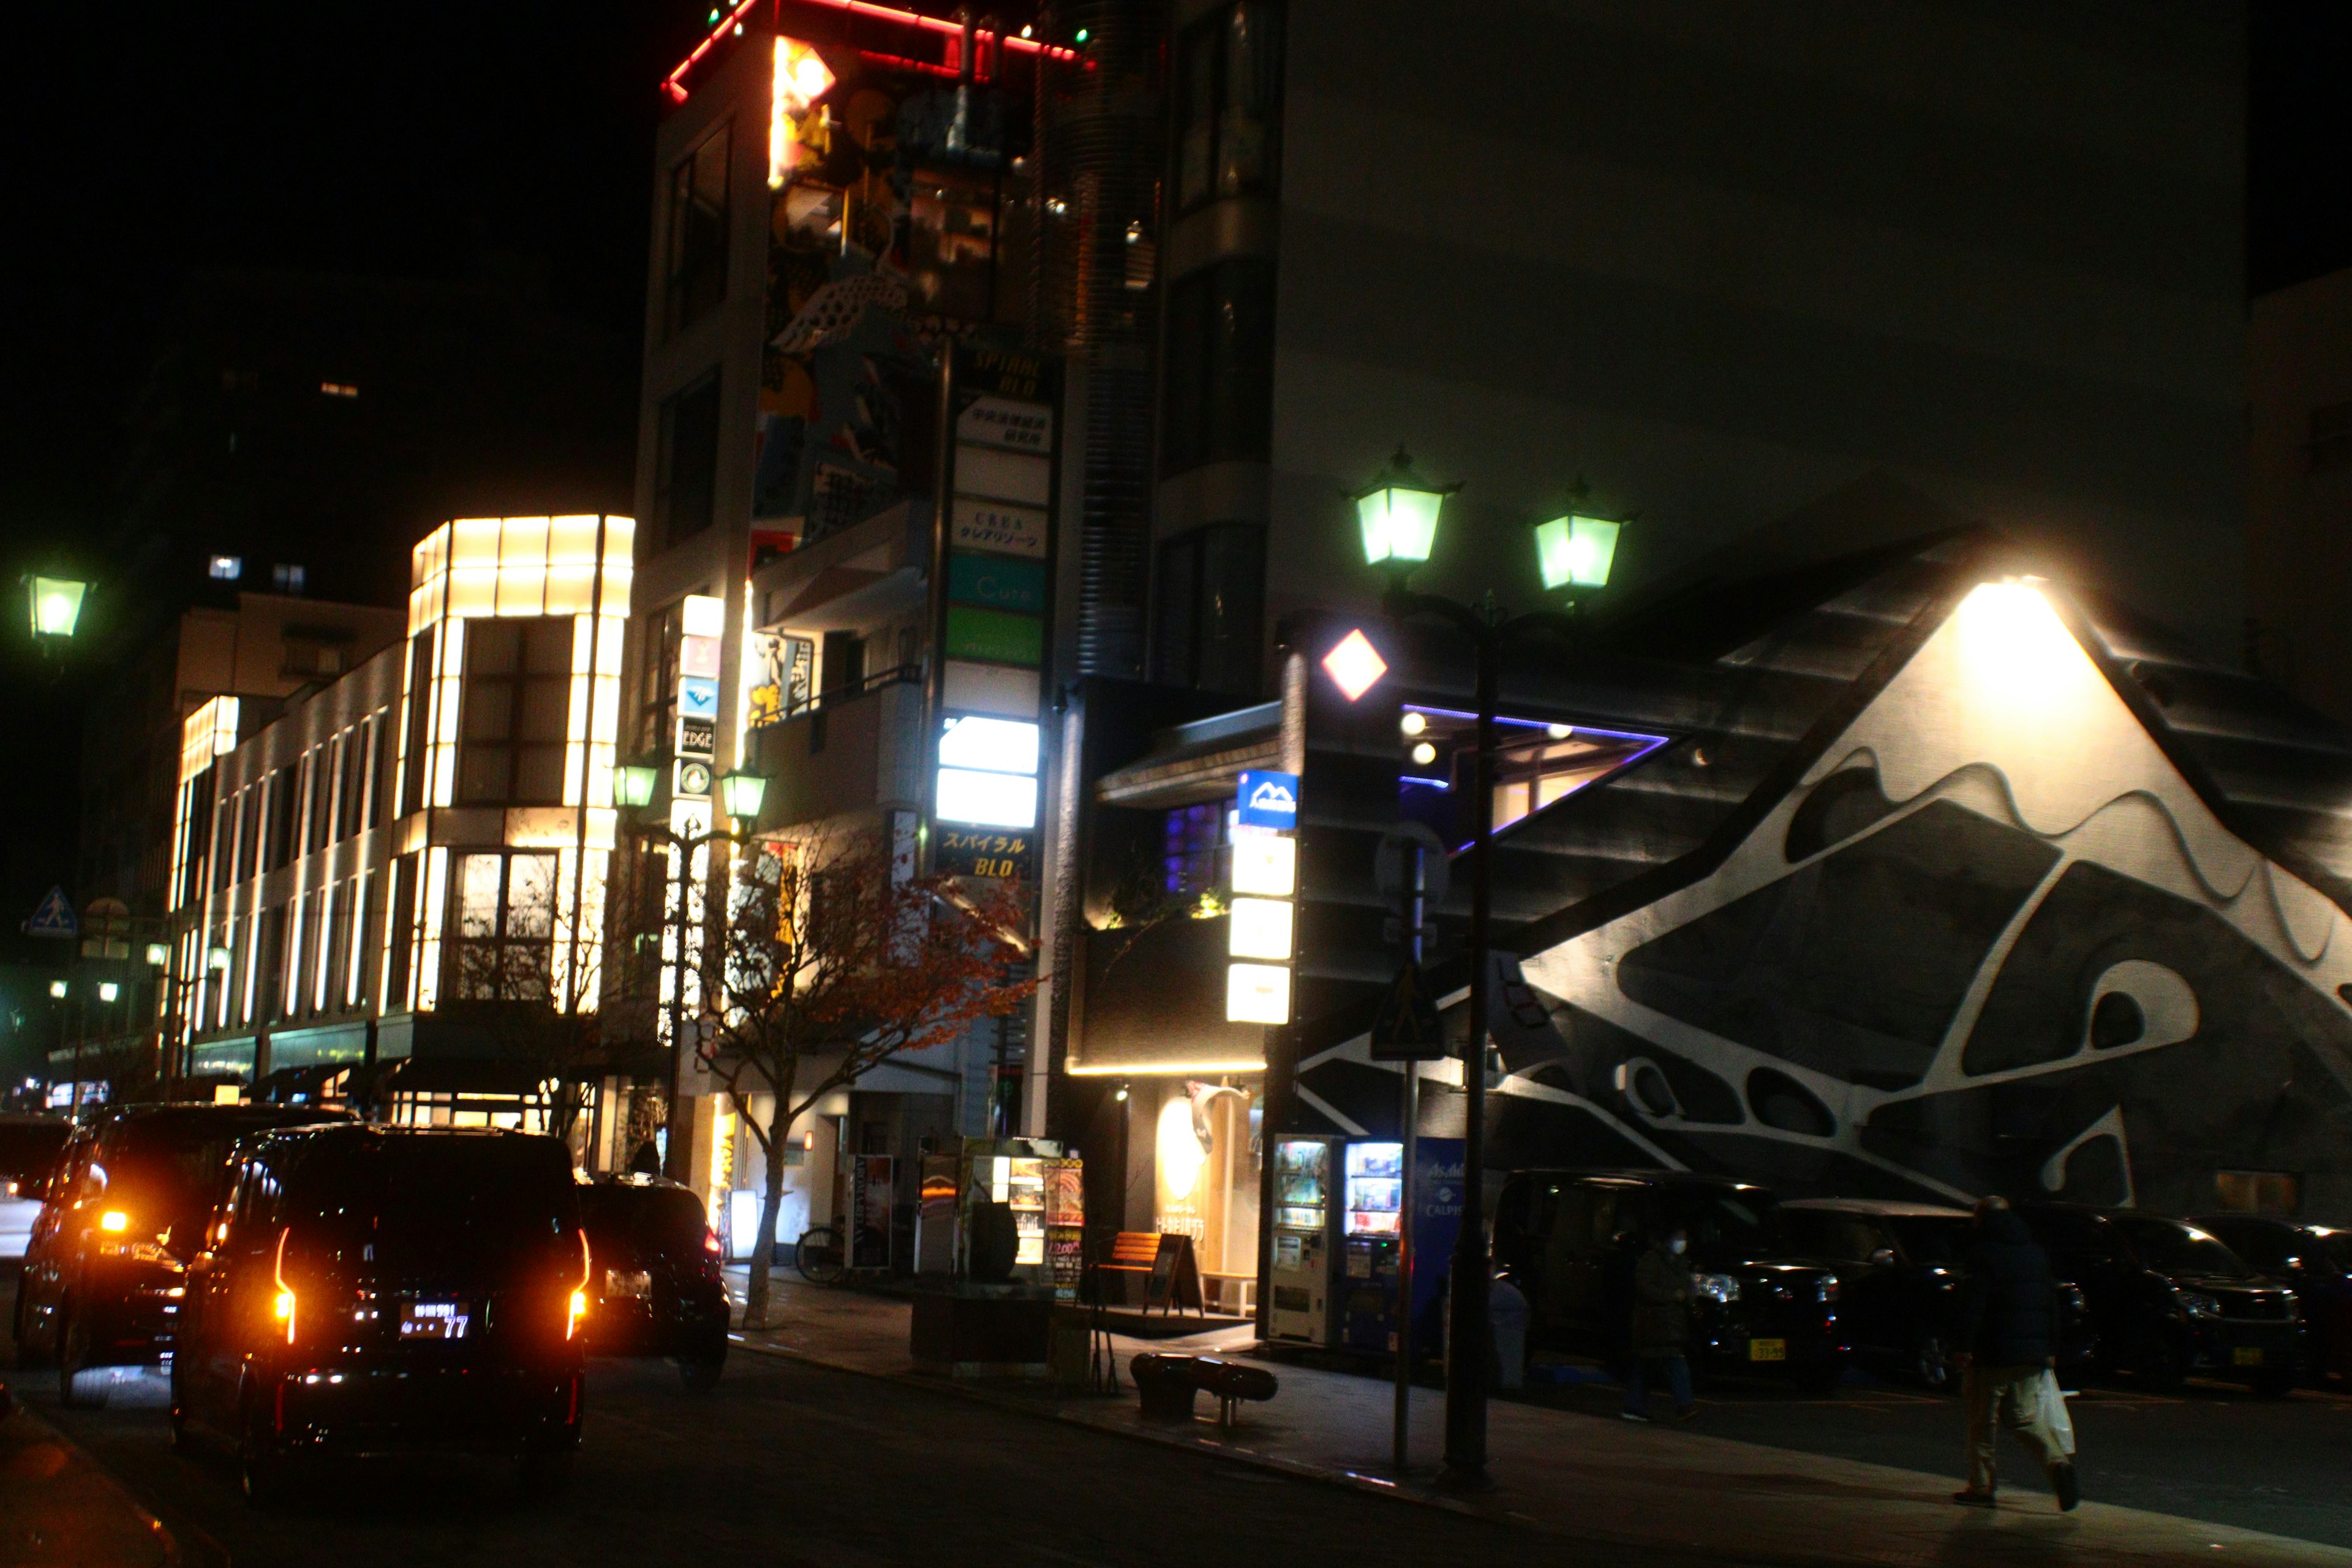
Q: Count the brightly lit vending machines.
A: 2